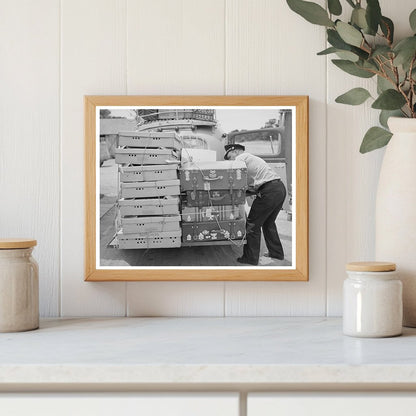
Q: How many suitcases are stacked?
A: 4